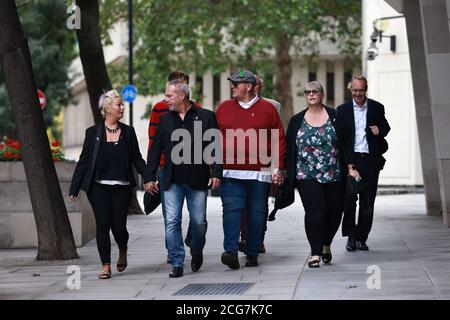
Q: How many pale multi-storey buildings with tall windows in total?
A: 1